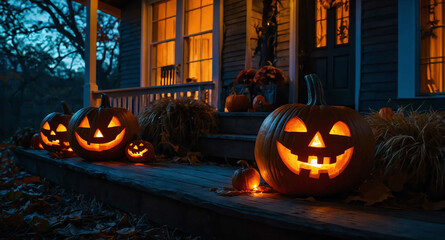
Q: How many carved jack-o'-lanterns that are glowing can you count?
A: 4